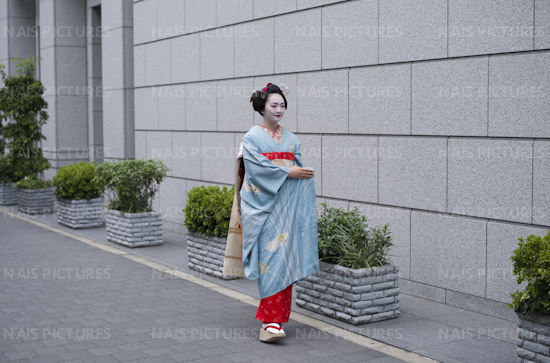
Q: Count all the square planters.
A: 7